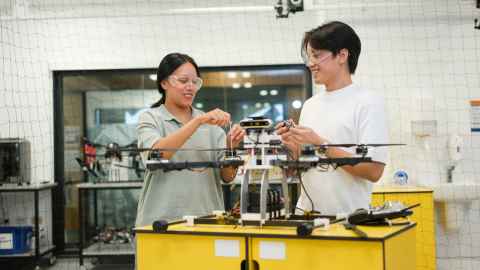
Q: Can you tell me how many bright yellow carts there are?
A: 2